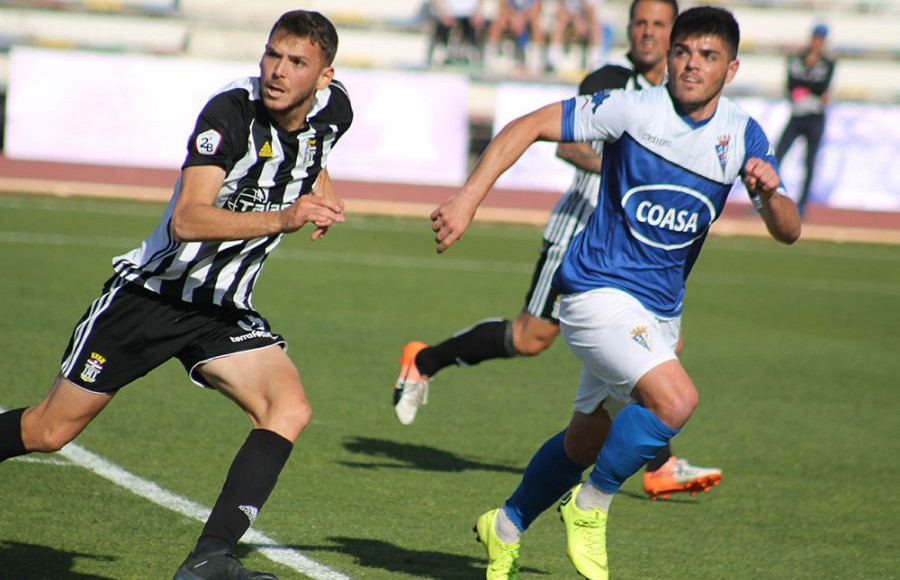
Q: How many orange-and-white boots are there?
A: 2